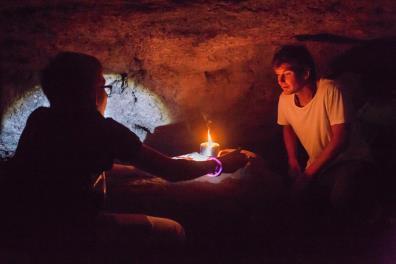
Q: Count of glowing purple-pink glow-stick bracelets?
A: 1